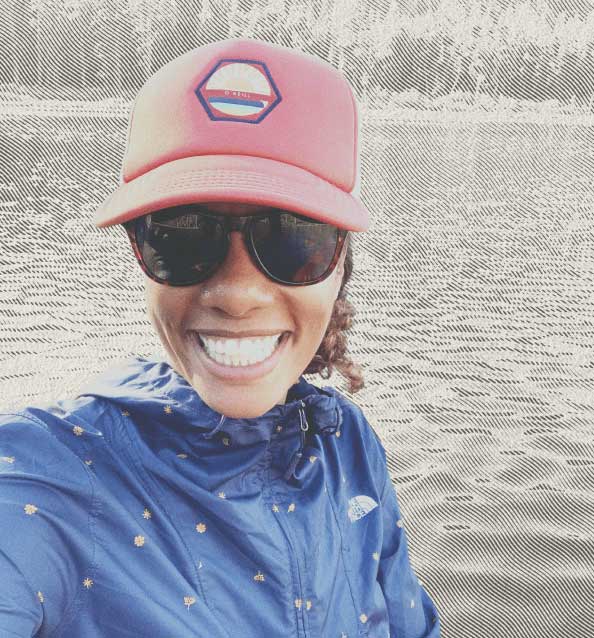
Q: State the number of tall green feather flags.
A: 0